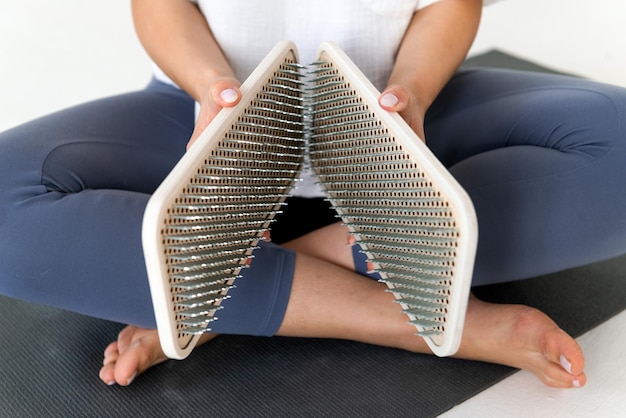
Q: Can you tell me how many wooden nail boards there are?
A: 2